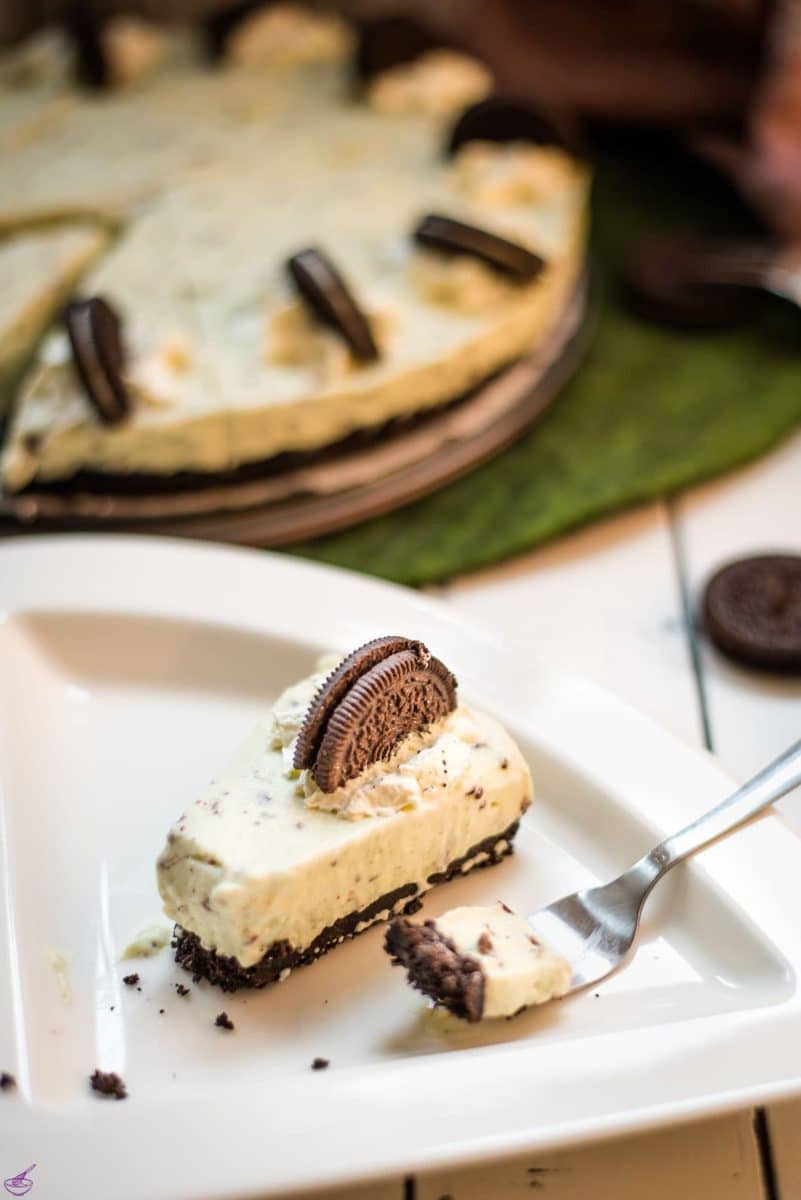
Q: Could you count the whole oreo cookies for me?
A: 2